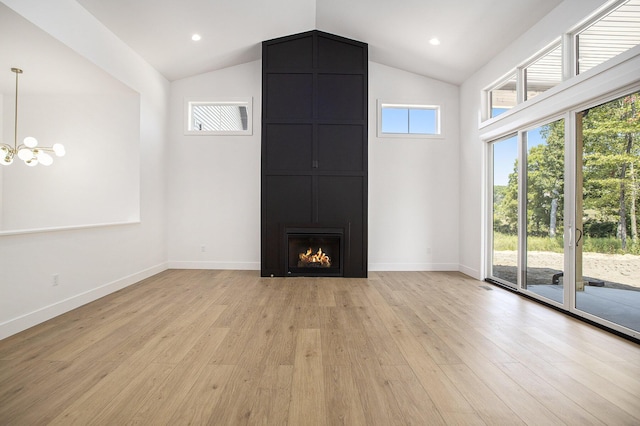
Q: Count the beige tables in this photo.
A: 0